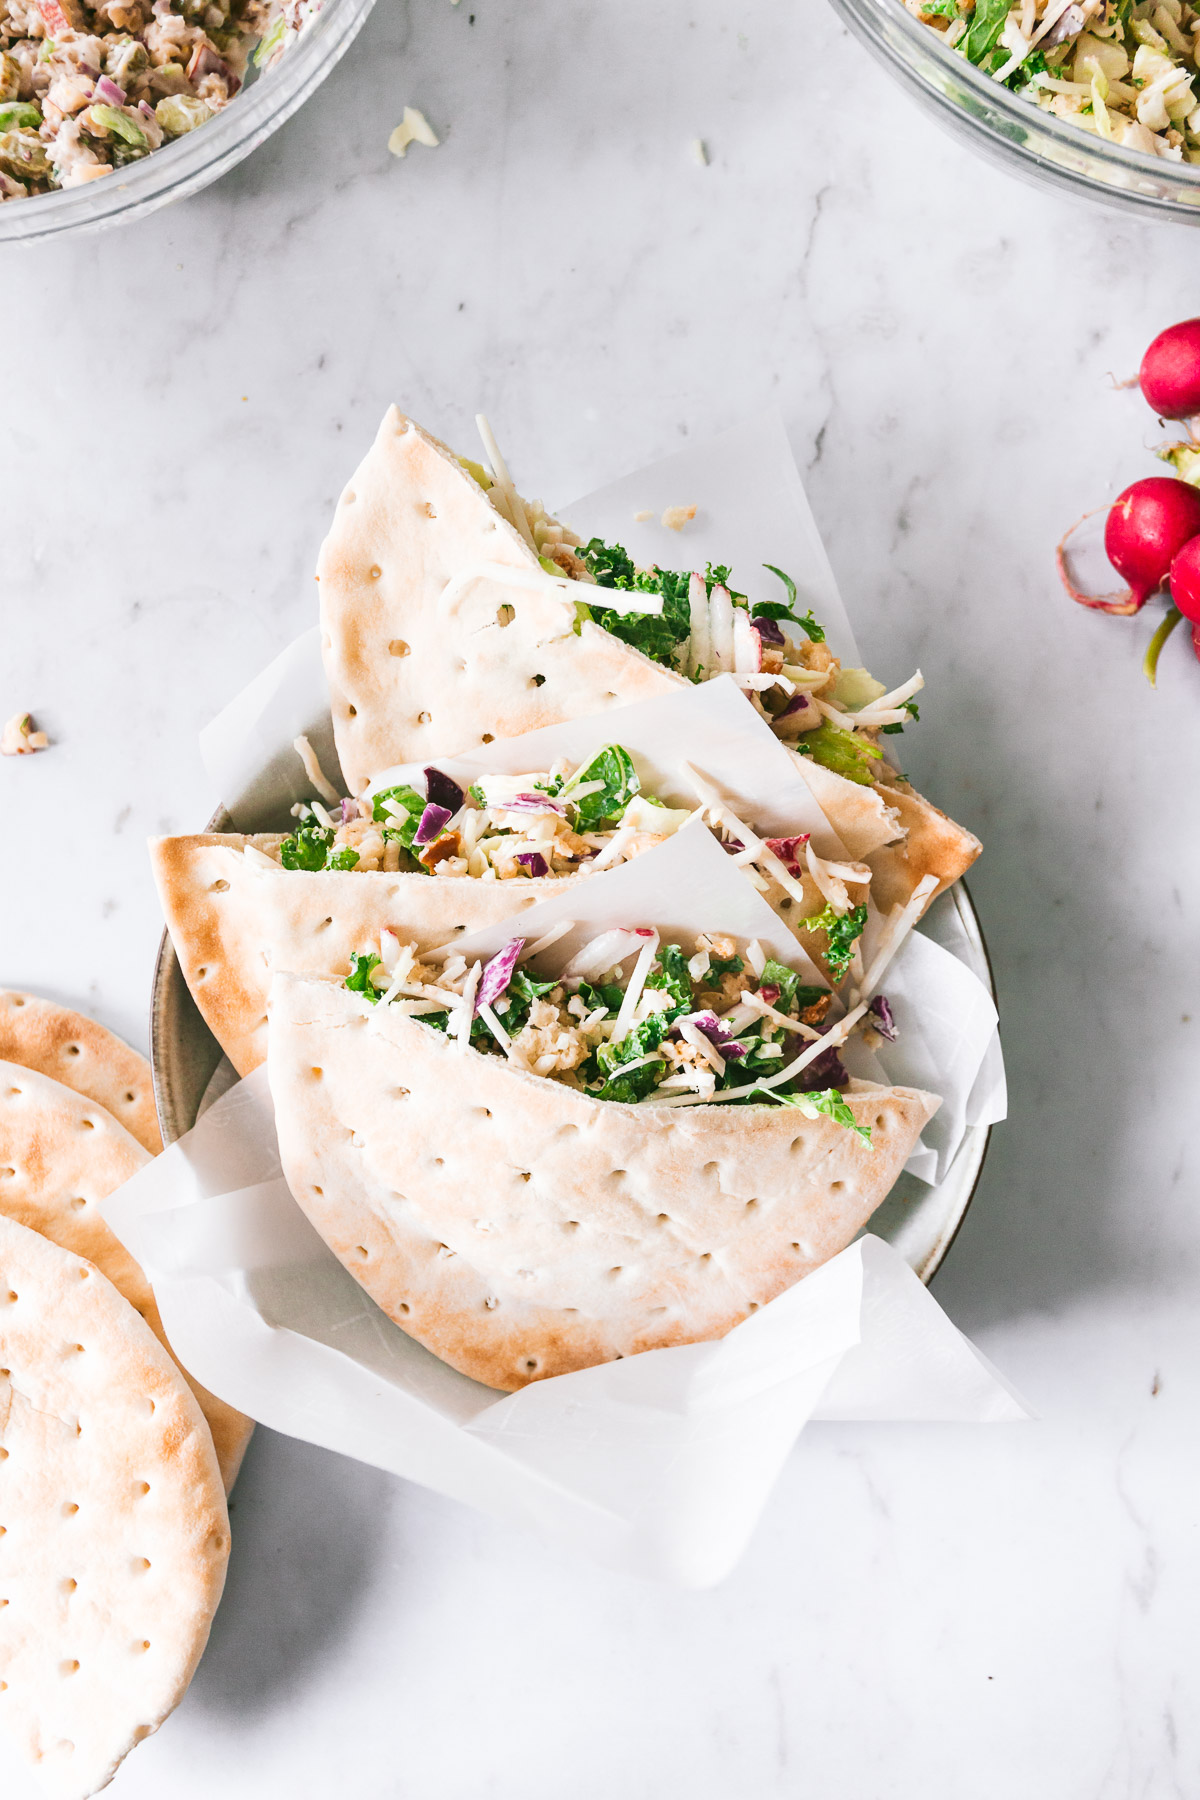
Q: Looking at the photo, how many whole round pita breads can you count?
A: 3